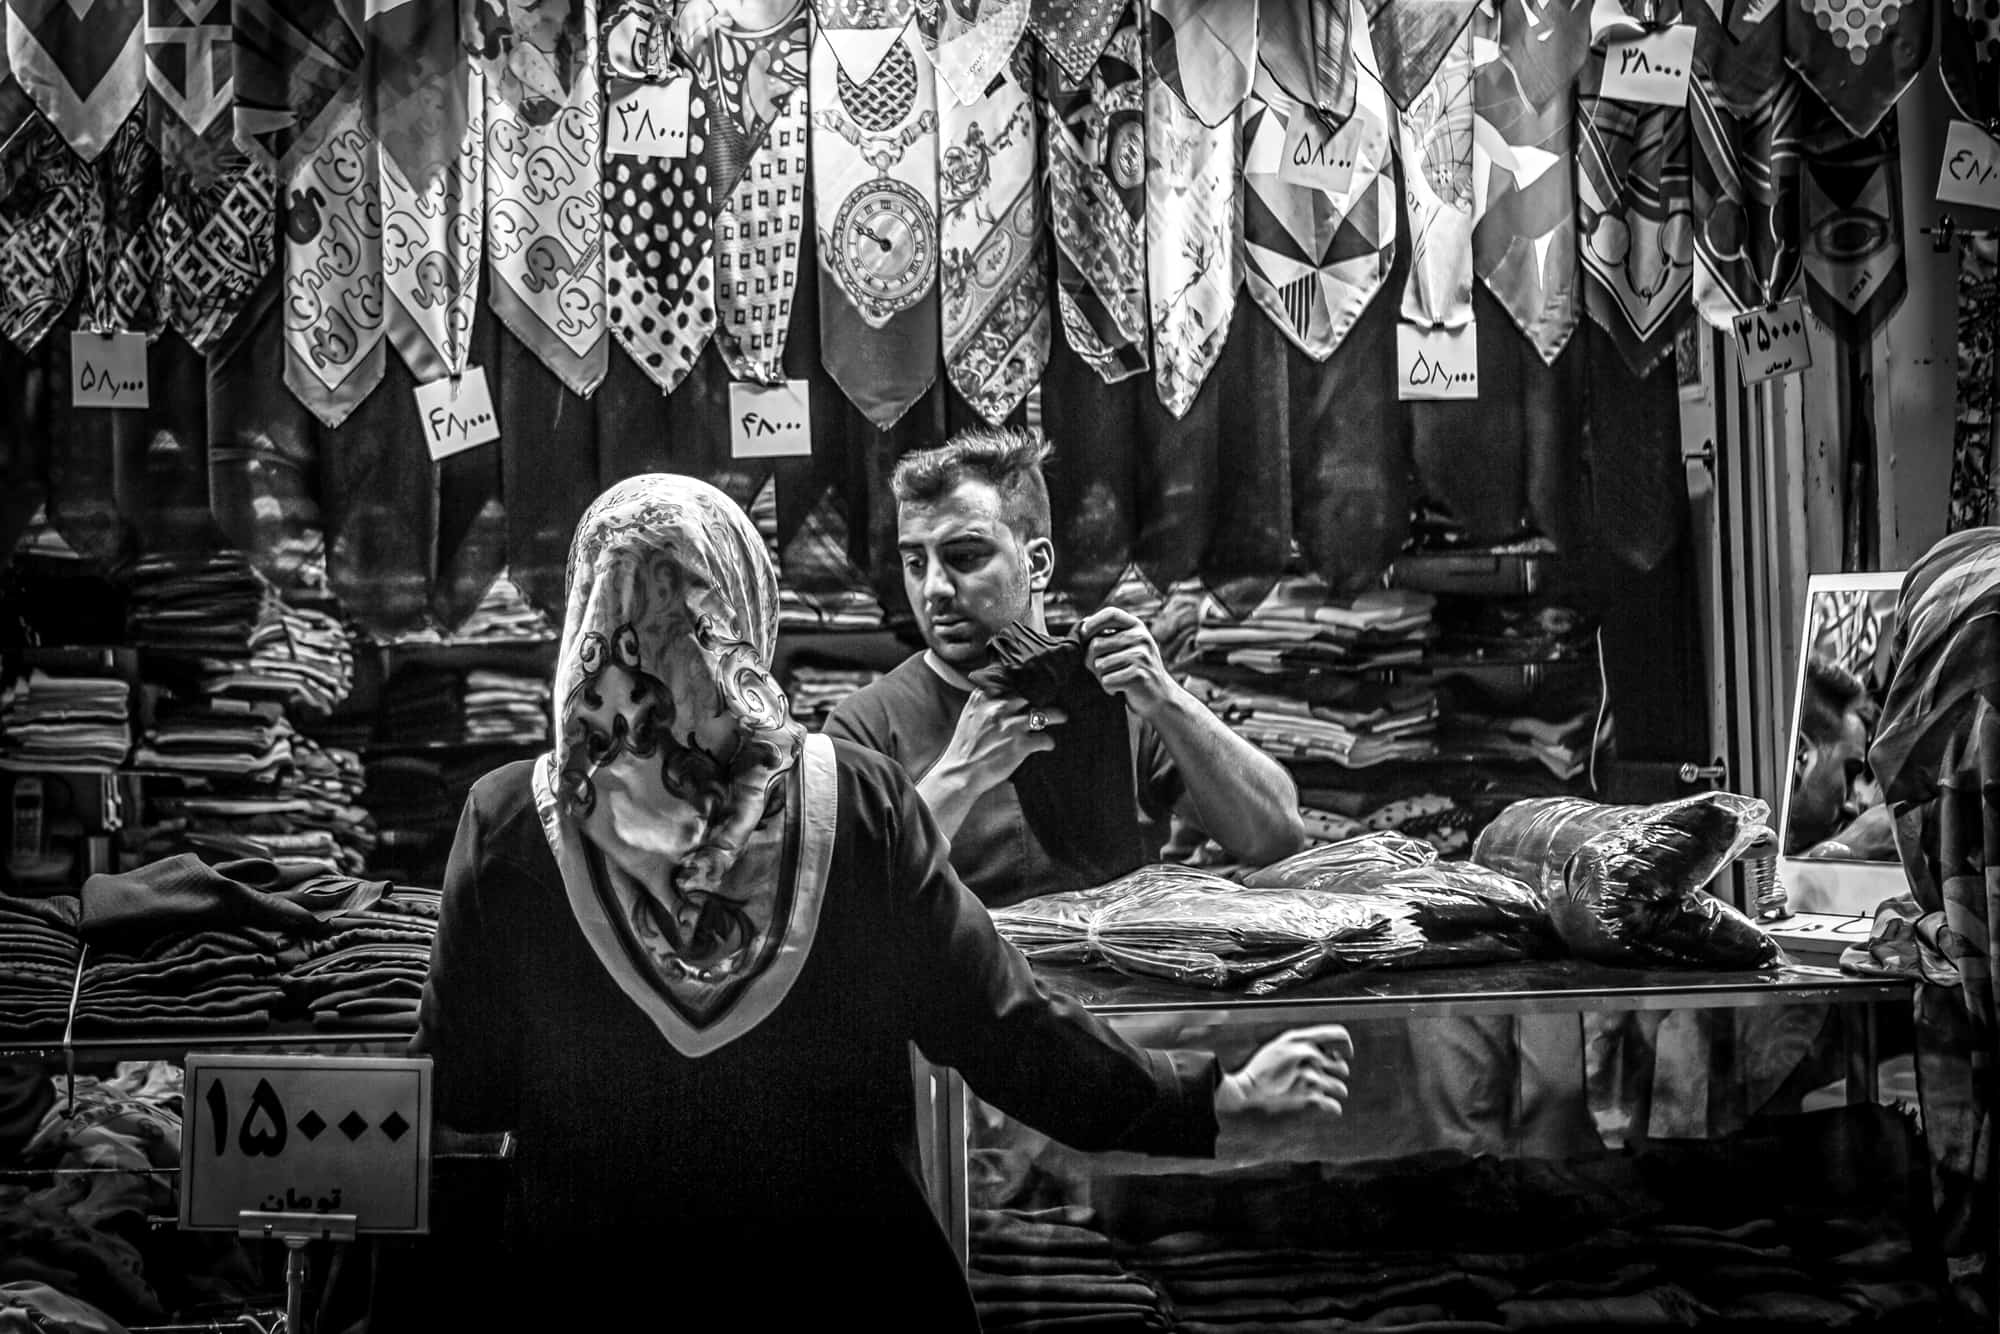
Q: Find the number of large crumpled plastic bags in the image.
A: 3